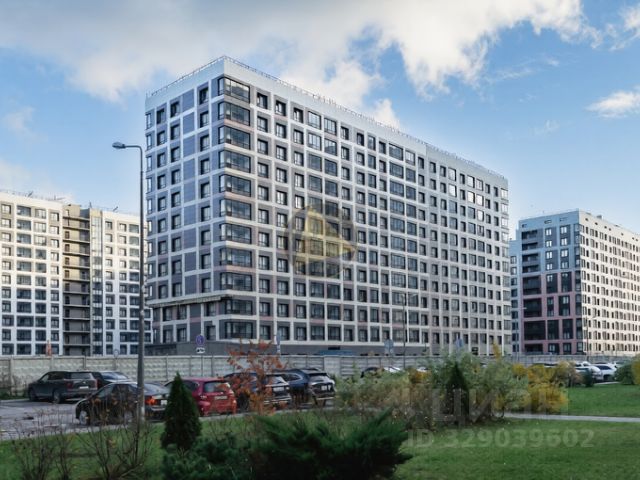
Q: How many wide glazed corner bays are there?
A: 11